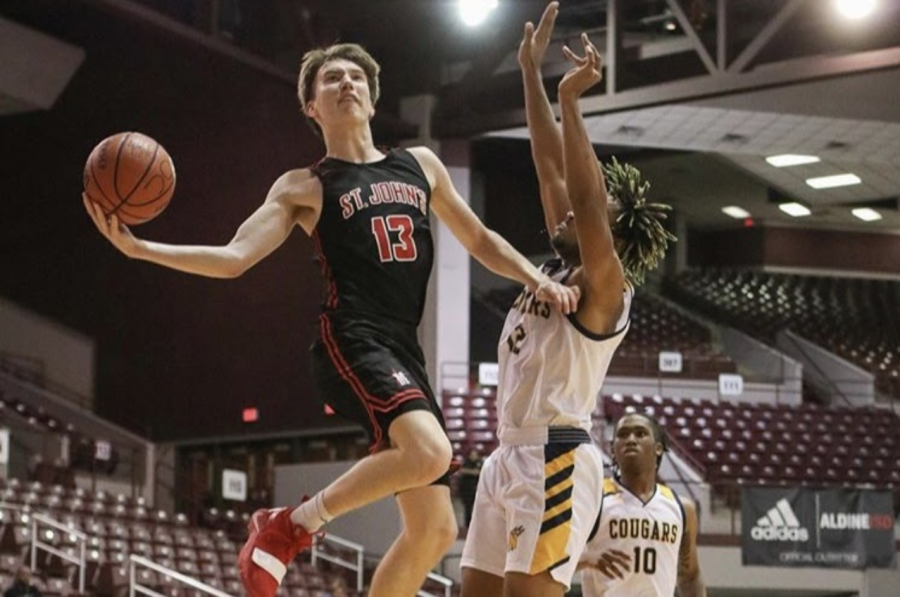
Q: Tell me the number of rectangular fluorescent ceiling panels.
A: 5